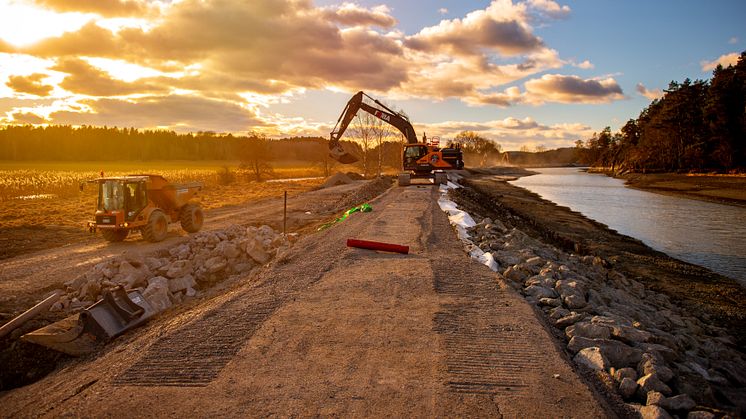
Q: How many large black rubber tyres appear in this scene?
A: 3